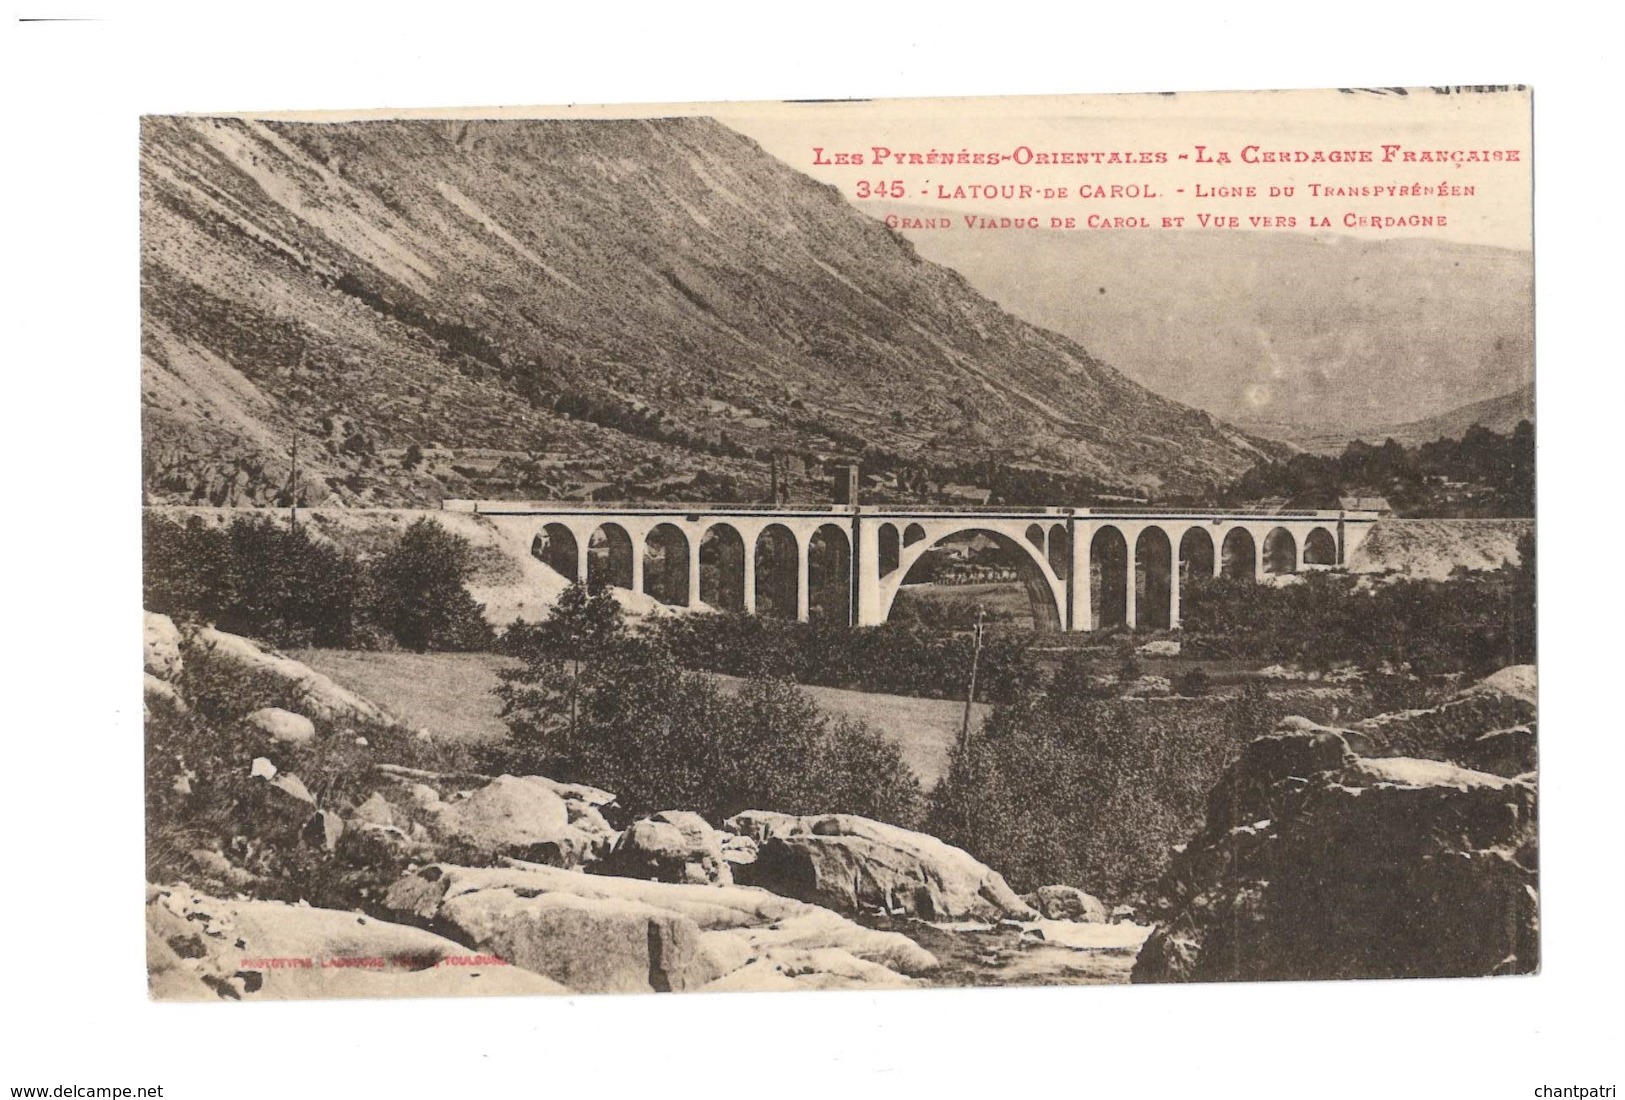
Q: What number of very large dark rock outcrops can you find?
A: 1